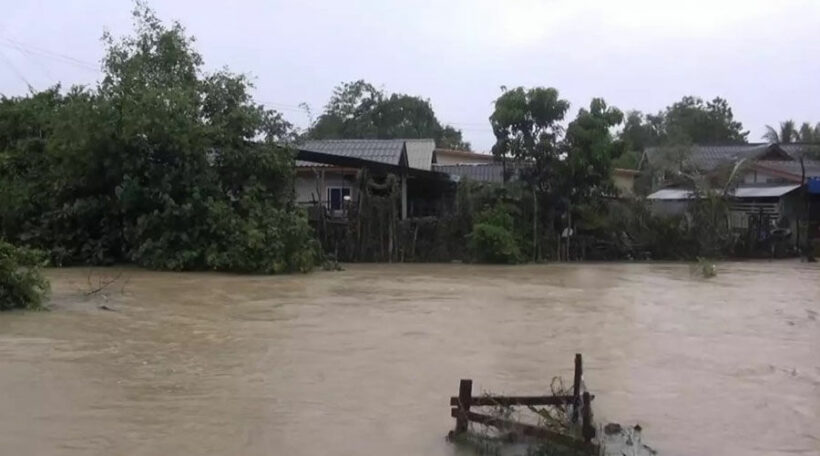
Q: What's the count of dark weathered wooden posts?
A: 3